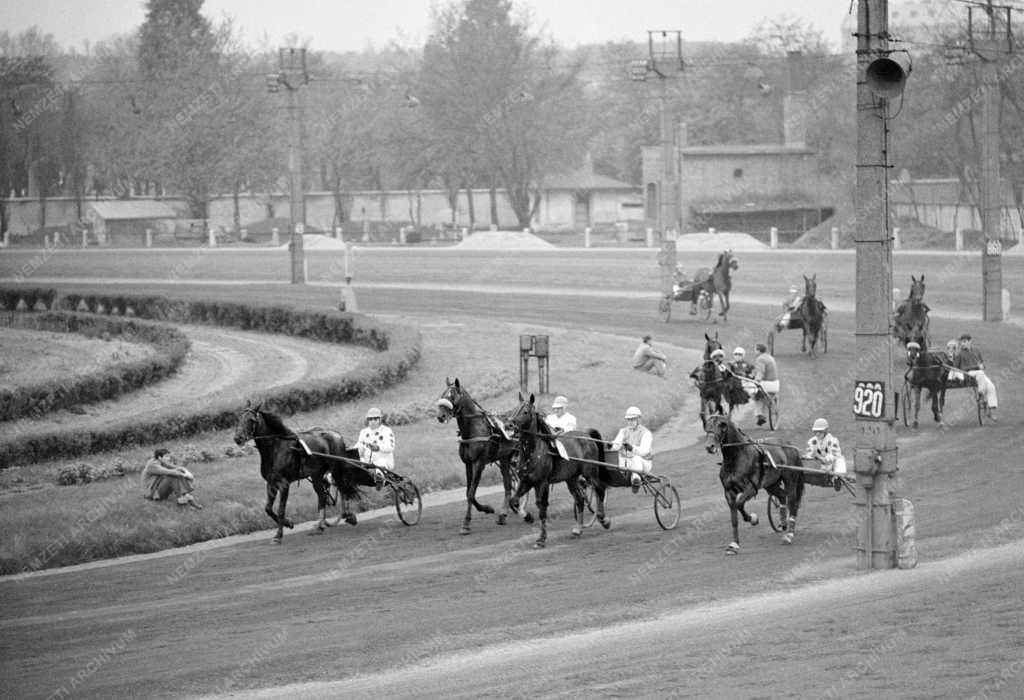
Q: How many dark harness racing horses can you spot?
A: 9